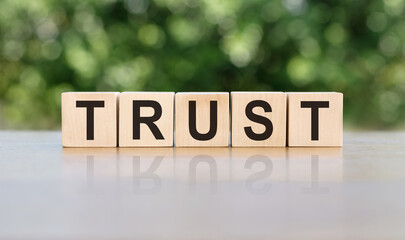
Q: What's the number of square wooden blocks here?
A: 5